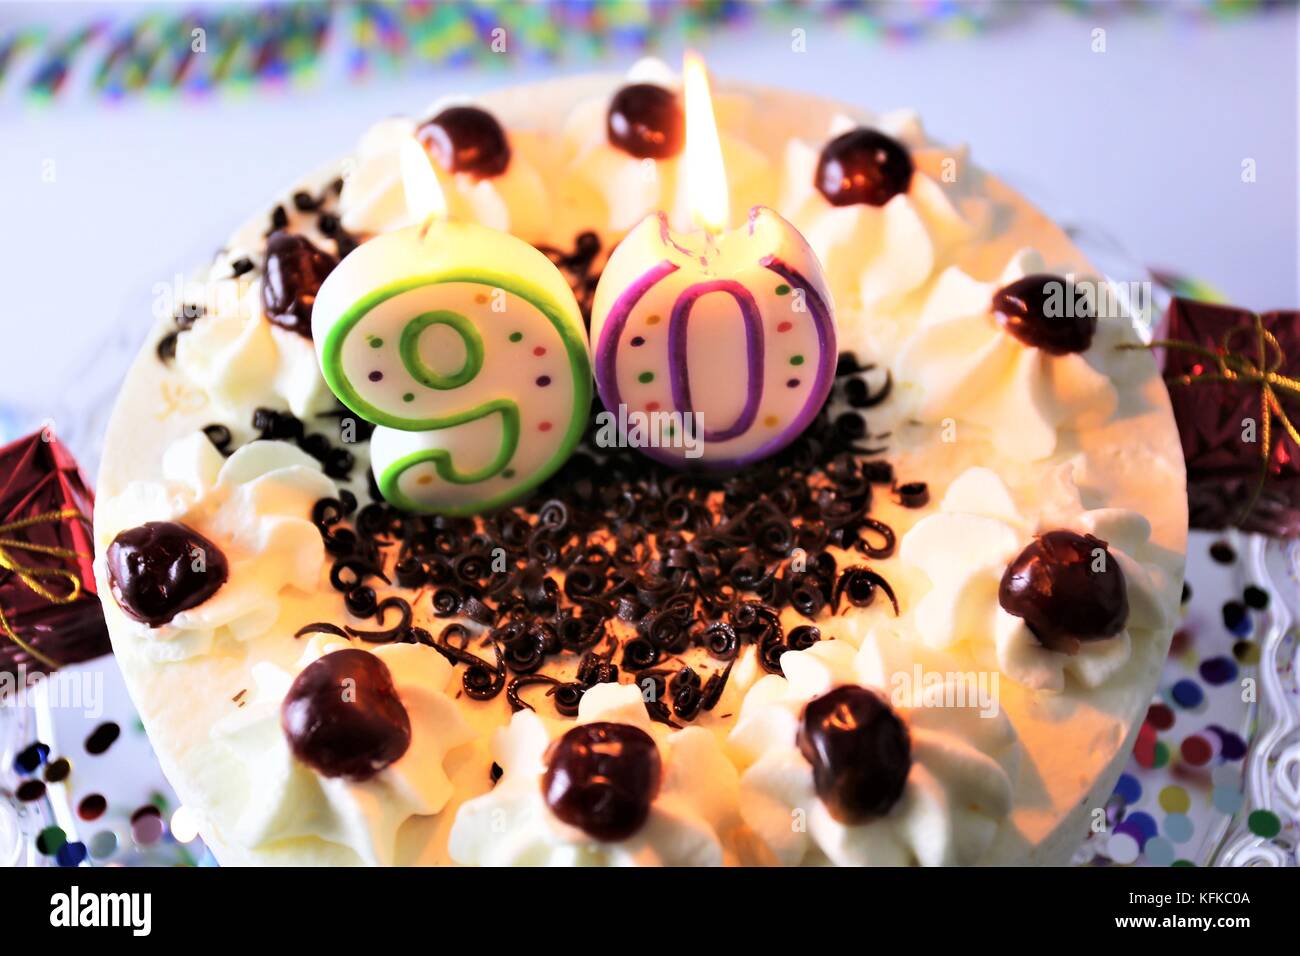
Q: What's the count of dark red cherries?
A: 10